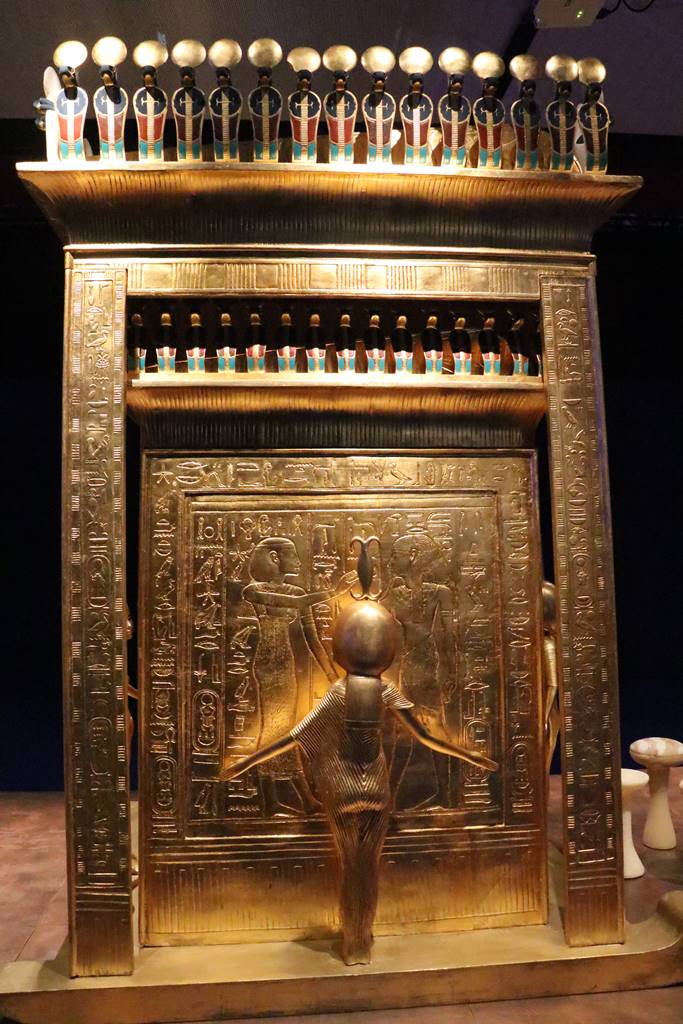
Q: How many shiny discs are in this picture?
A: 15